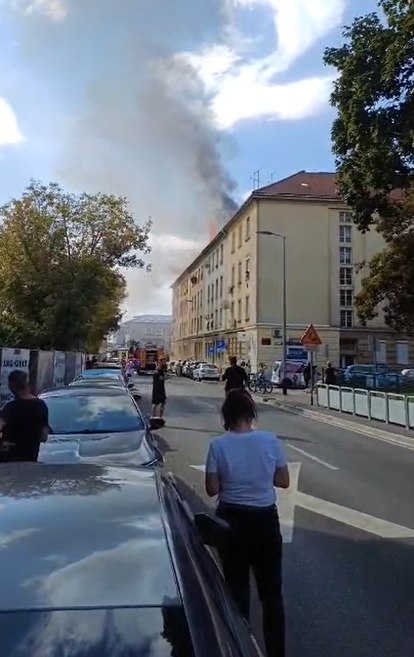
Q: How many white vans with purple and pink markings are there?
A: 1